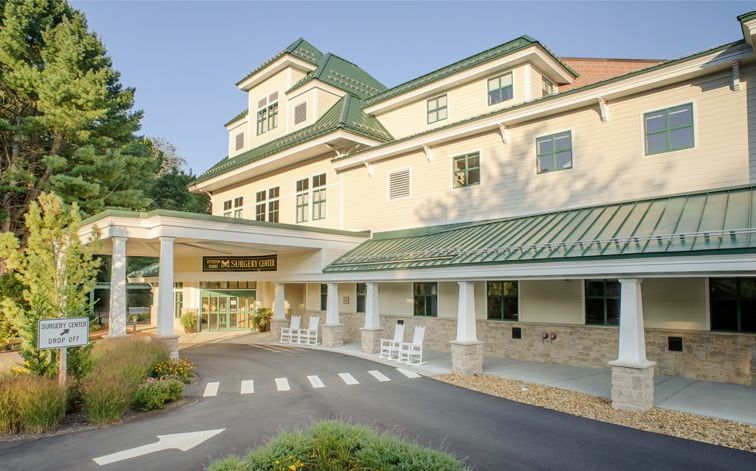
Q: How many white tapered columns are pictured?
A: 7